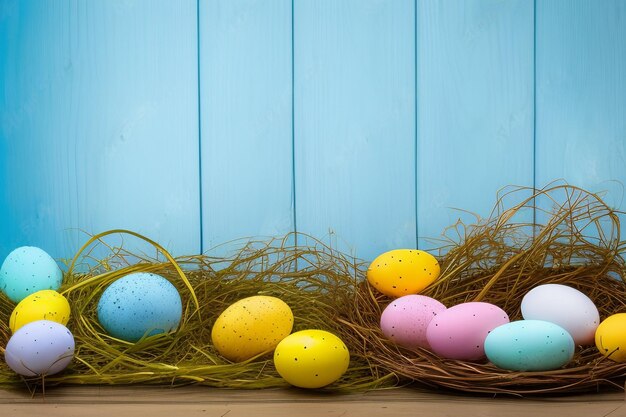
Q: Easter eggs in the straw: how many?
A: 12